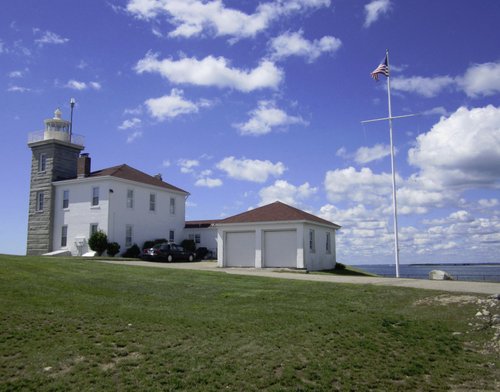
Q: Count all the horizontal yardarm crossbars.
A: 1